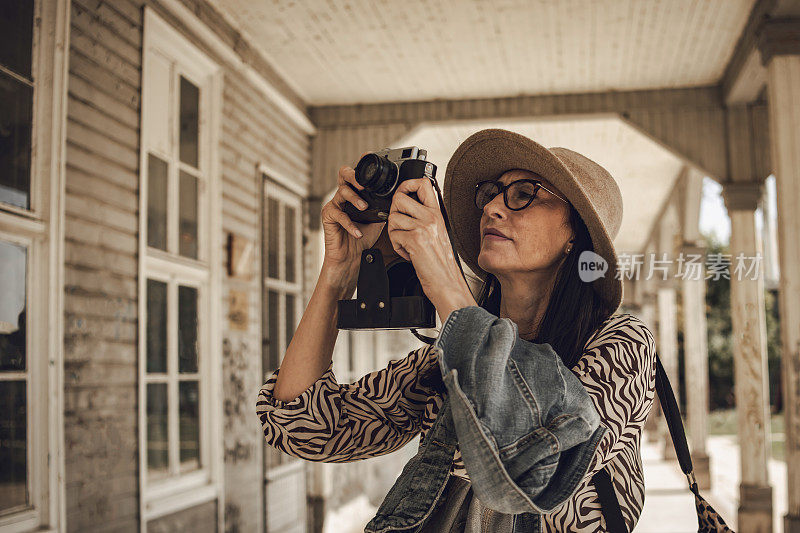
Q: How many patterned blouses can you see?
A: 1